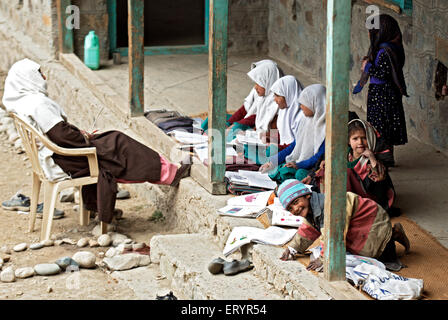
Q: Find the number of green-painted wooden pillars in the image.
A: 4